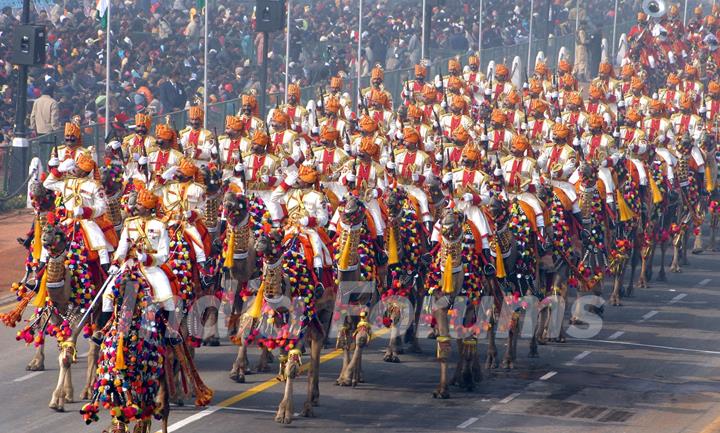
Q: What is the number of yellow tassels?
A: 12